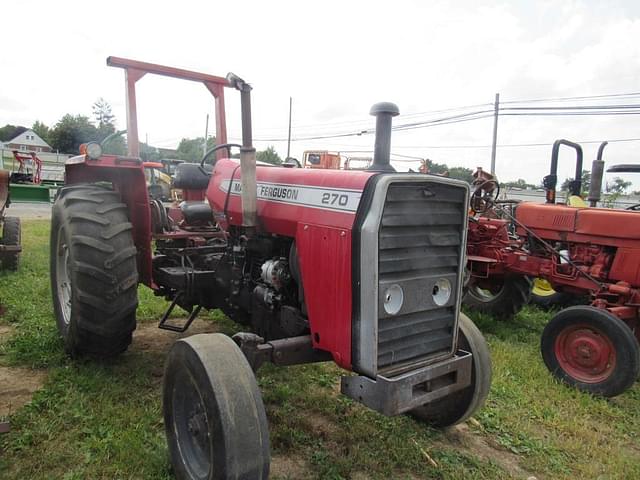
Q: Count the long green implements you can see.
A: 1